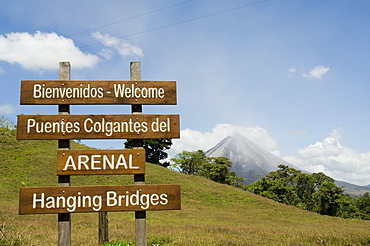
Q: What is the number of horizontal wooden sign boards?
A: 4